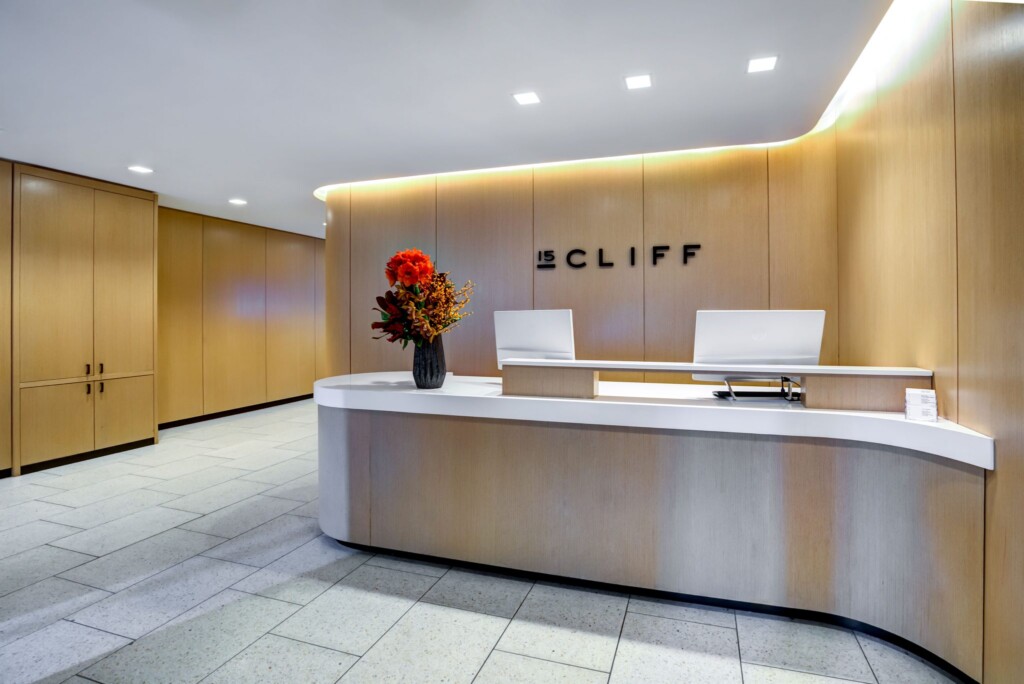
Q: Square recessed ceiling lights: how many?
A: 5